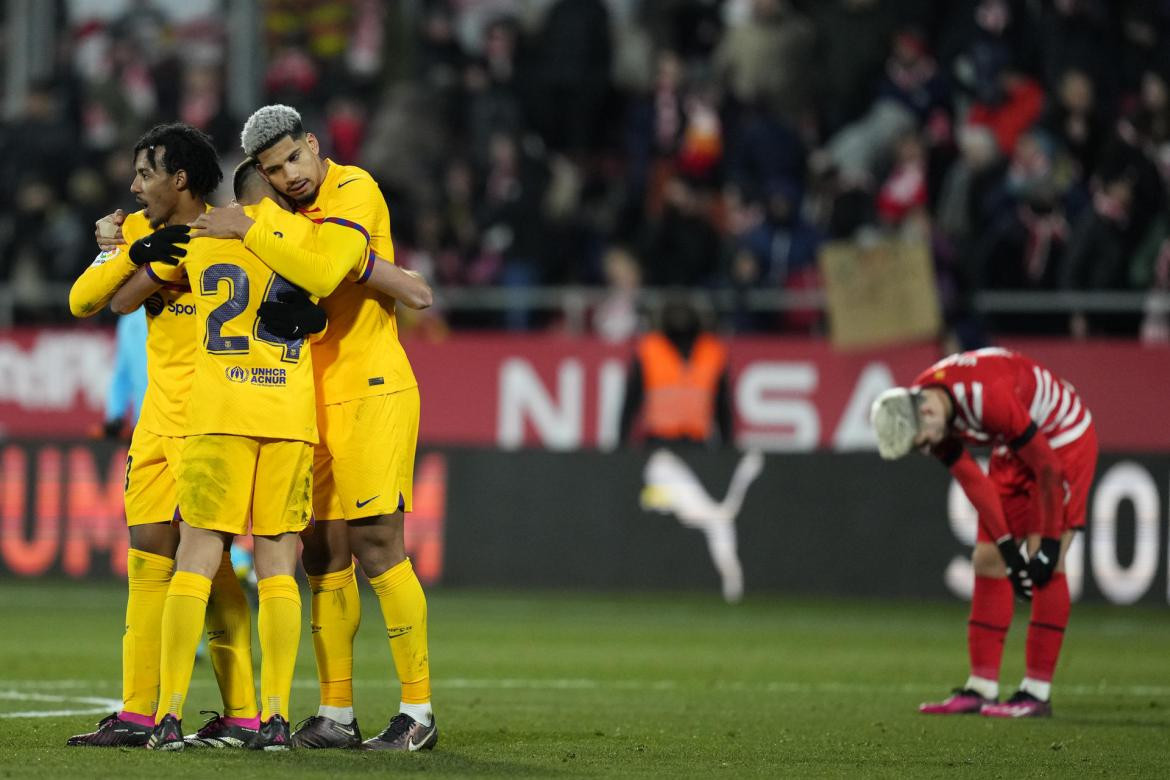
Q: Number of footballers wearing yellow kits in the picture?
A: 3